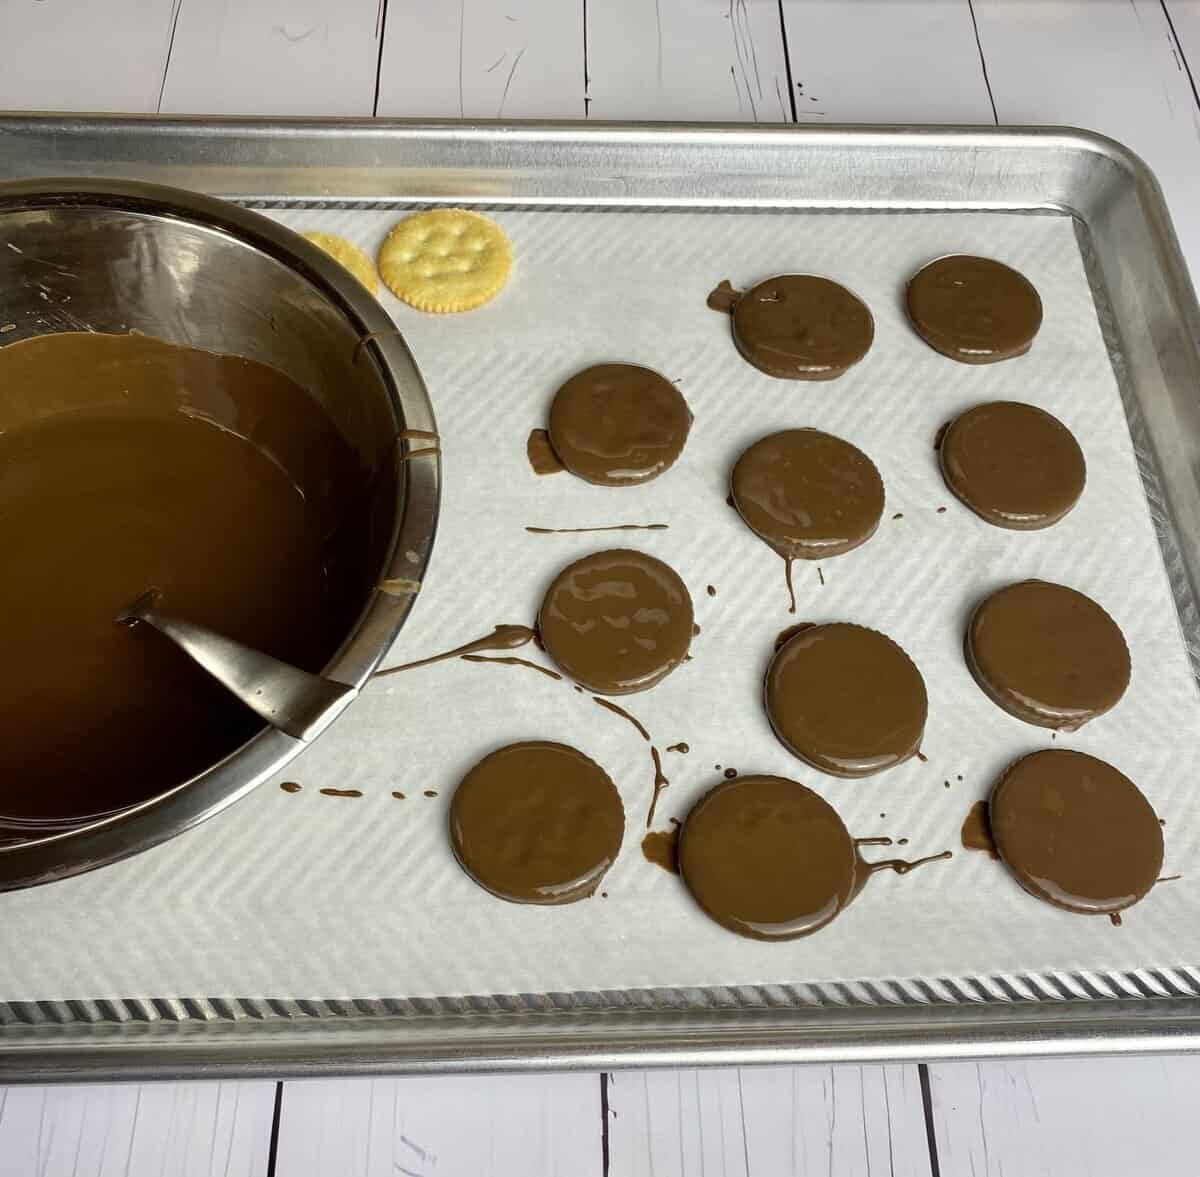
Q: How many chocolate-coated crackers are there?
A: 11